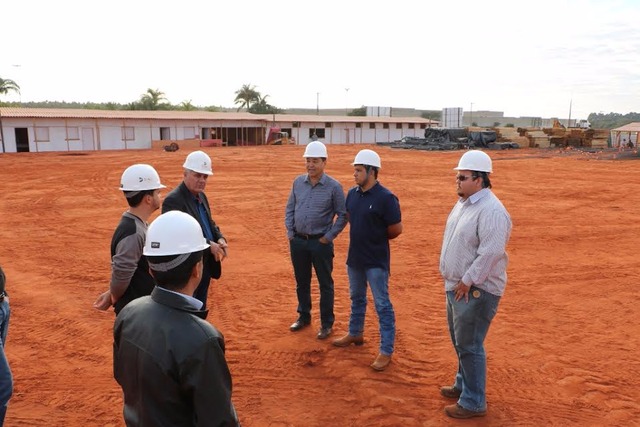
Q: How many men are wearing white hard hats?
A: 6